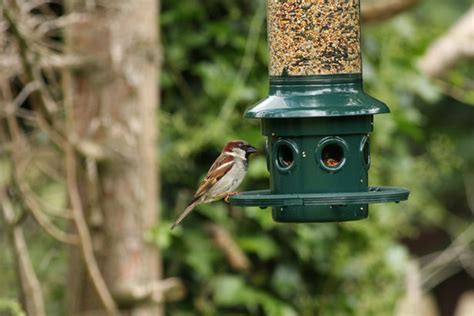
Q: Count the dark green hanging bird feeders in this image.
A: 1